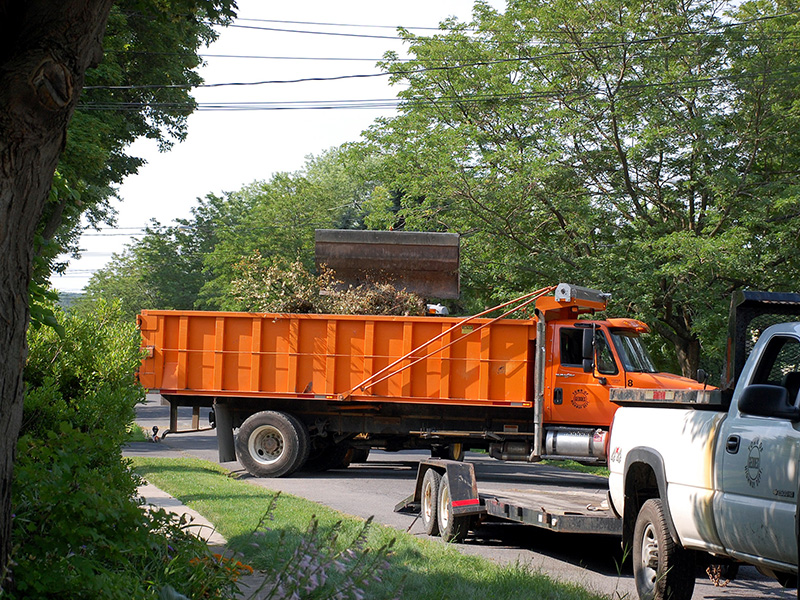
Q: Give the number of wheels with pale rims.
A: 4